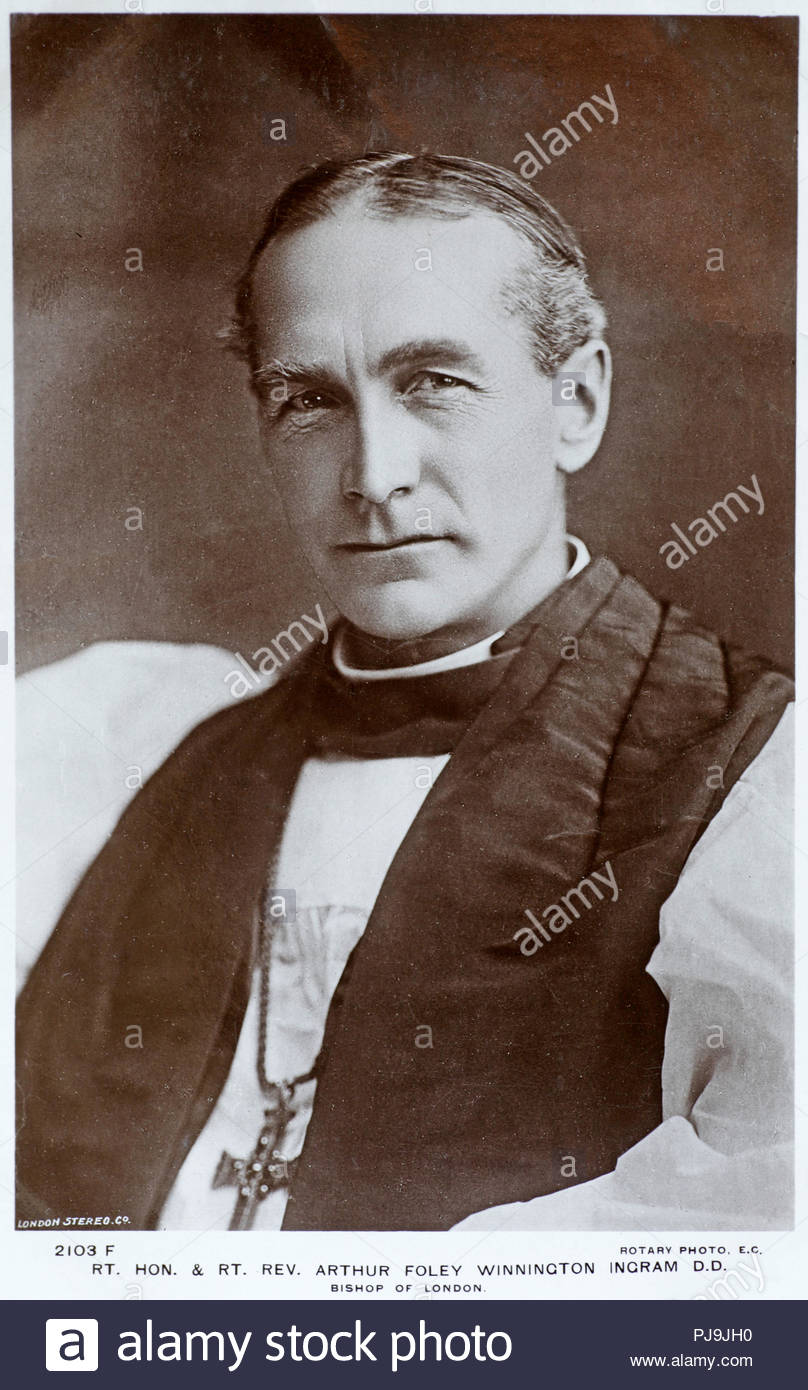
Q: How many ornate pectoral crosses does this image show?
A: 1